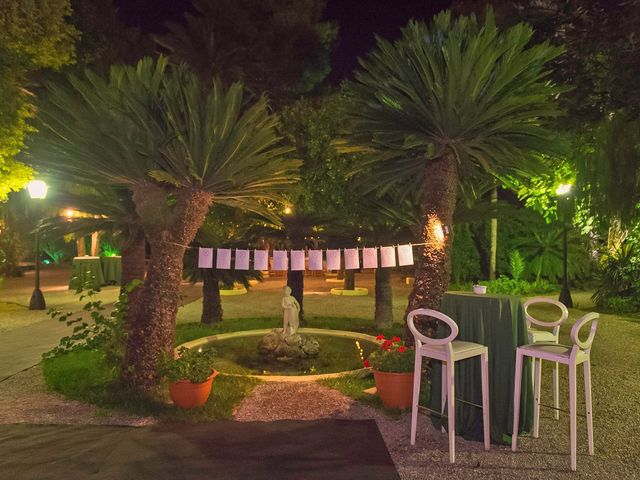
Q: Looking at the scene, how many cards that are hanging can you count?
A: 12